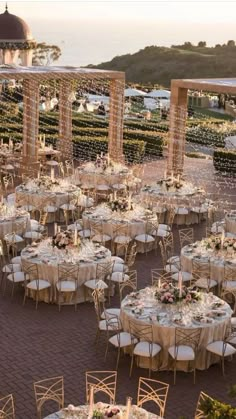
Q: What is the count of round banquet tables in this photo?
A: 10